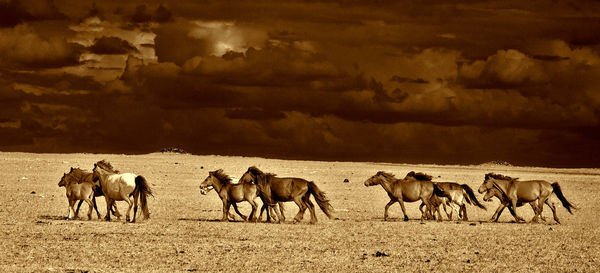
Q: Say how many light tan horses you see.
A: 1